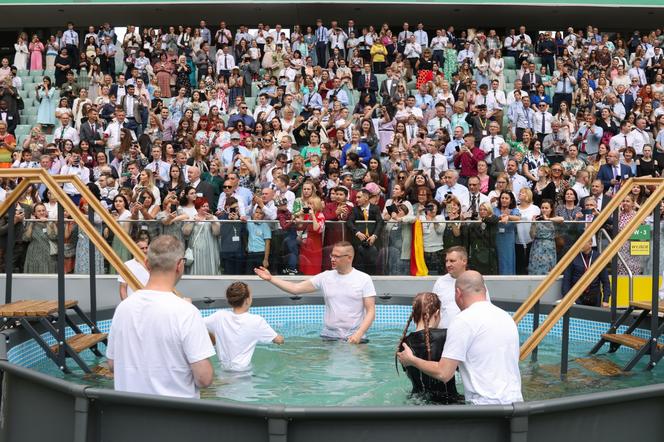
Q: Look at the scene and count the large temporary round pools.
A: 1